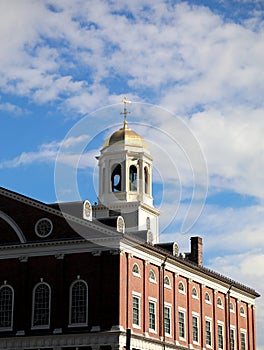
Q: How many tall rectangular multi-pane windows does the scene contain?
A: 9